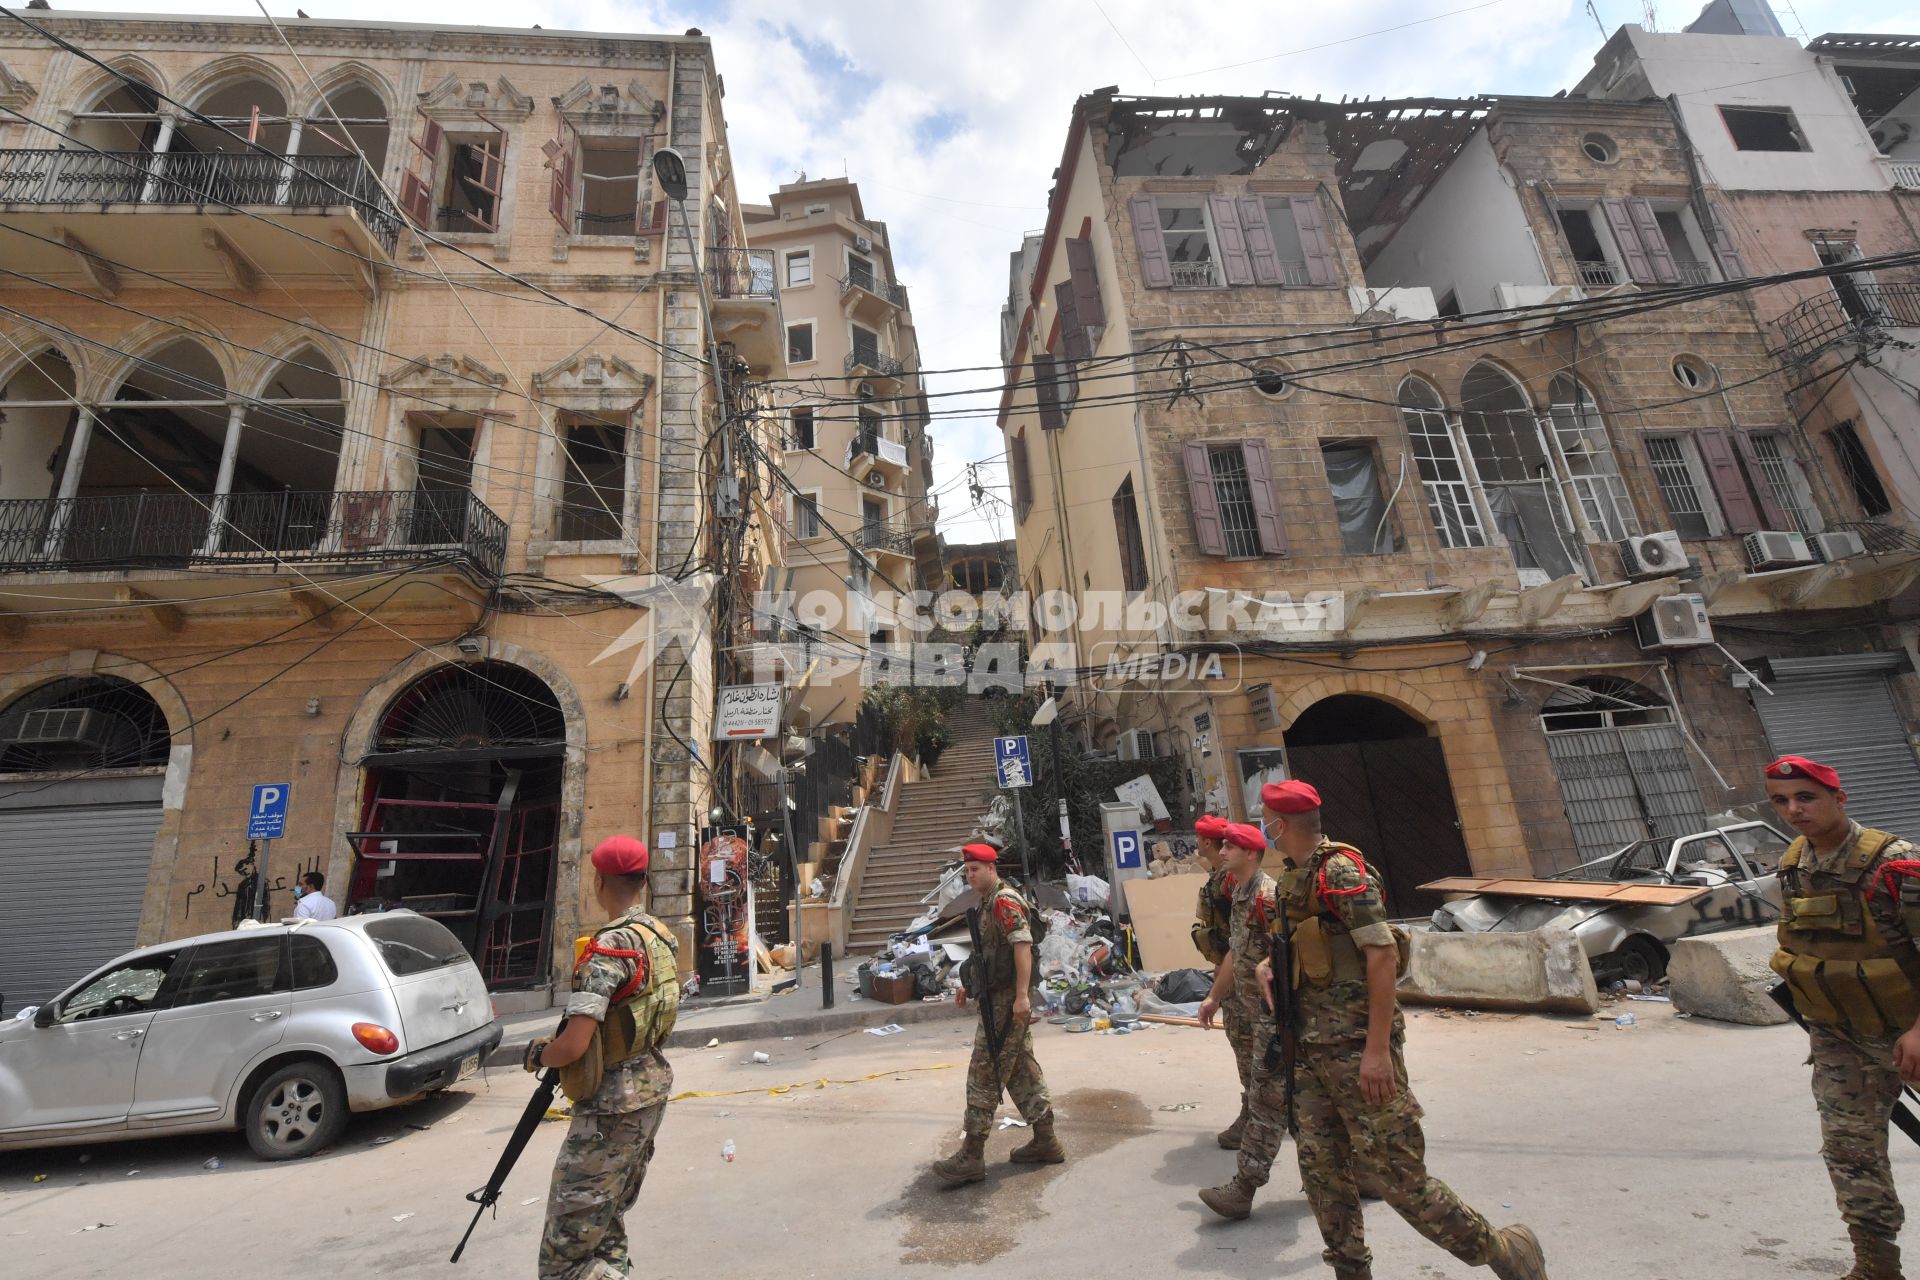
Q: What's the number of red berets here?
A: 6